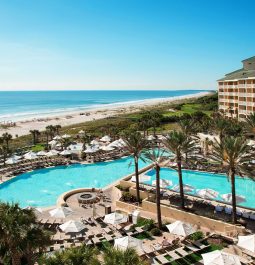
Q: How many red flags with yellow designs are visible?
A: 0